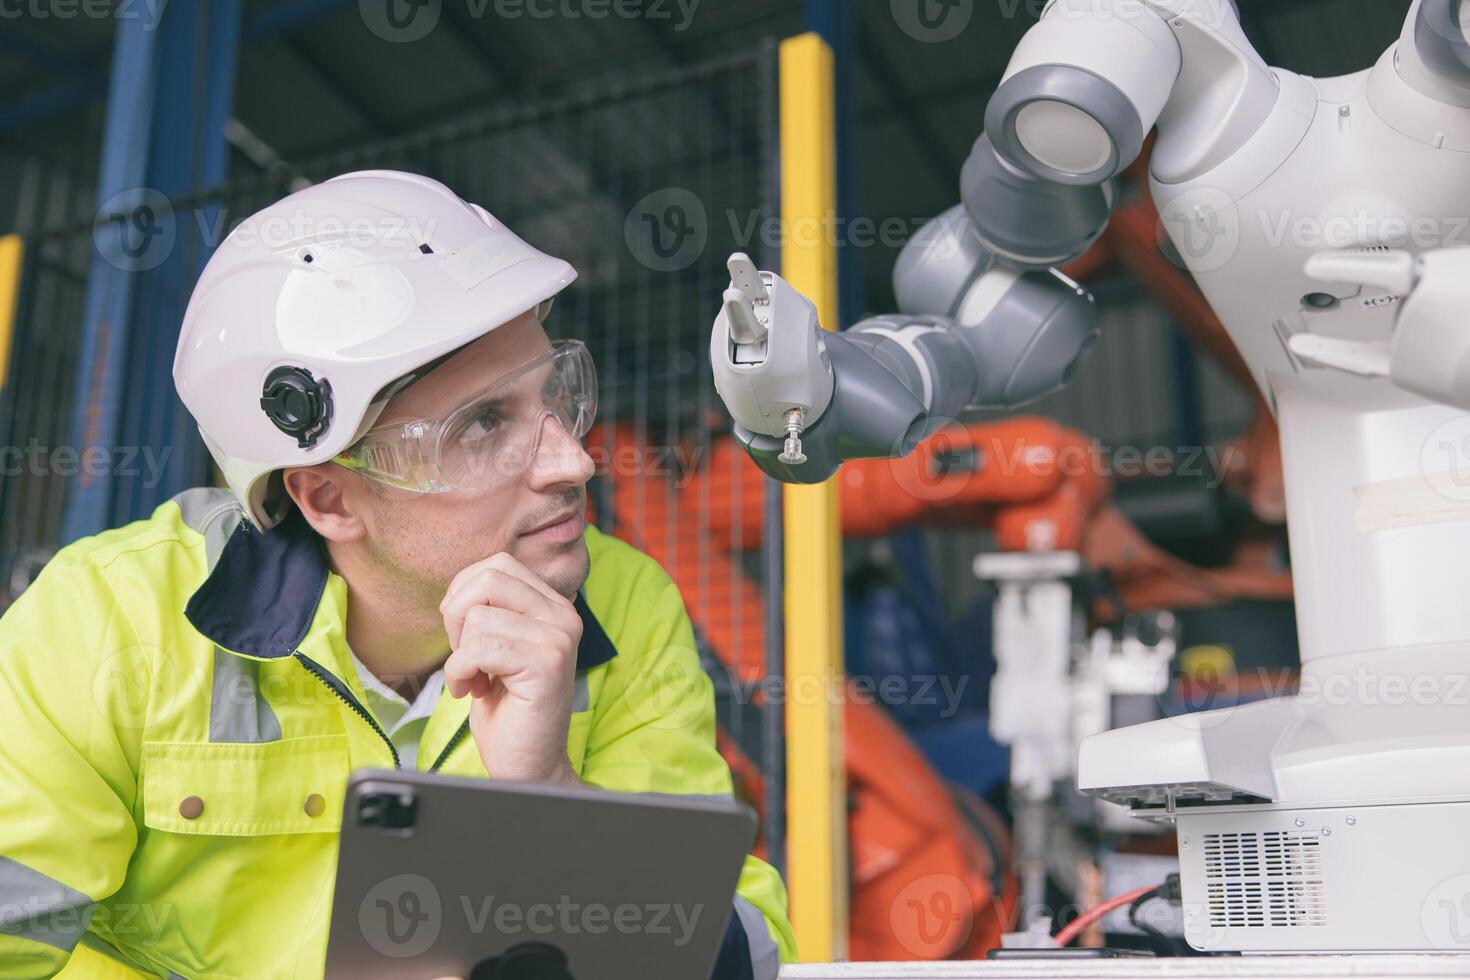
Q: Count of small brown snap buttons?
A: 2